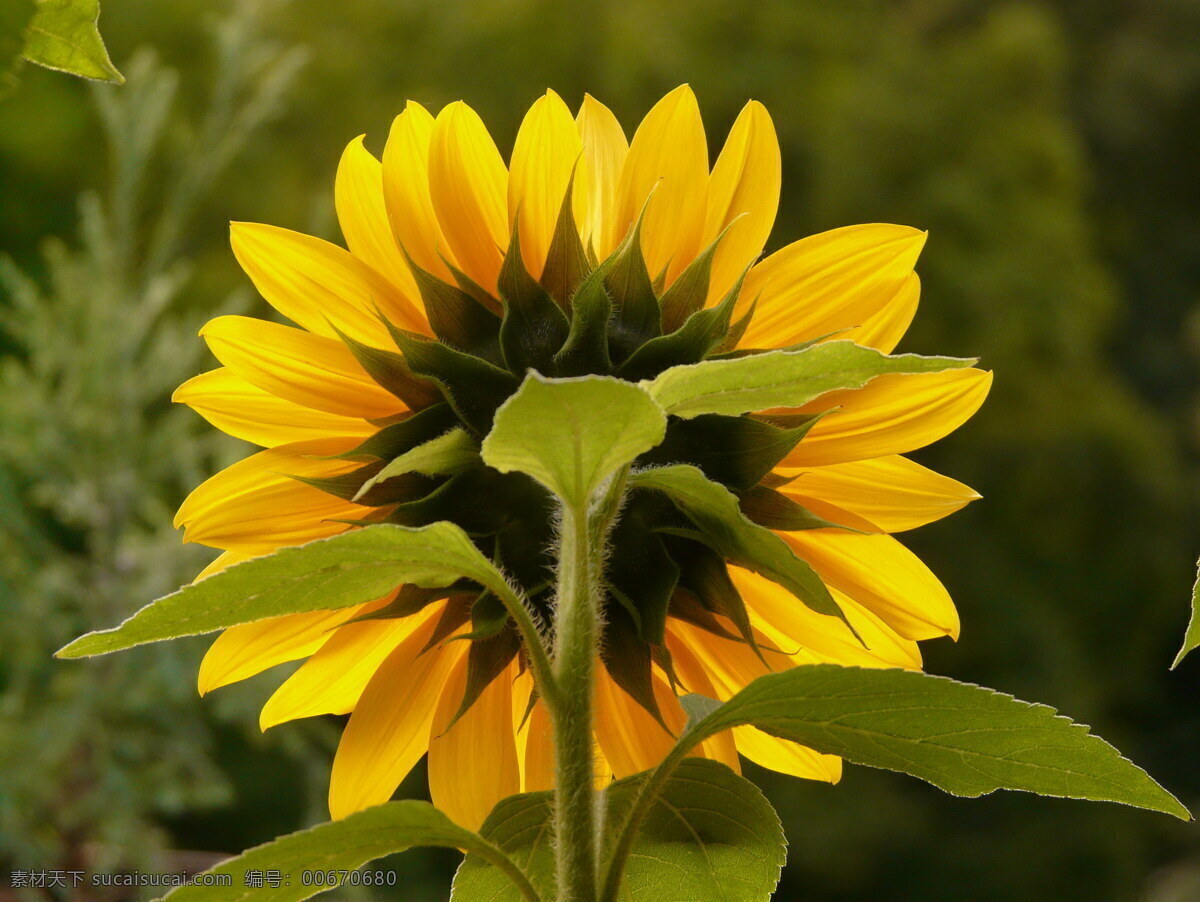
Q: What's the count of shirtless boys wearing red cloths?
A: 0